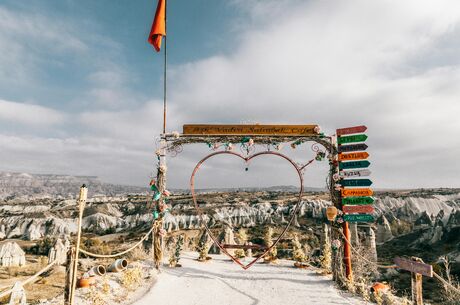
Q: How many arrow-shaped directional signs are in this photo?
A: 11